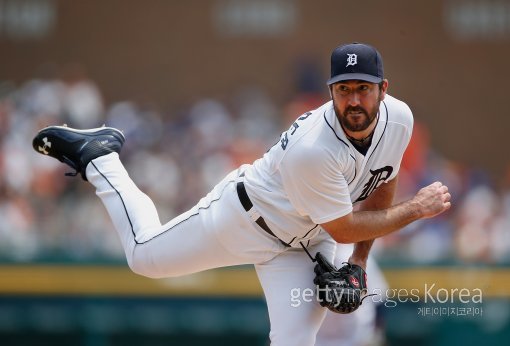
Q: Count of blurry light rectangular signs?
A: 3